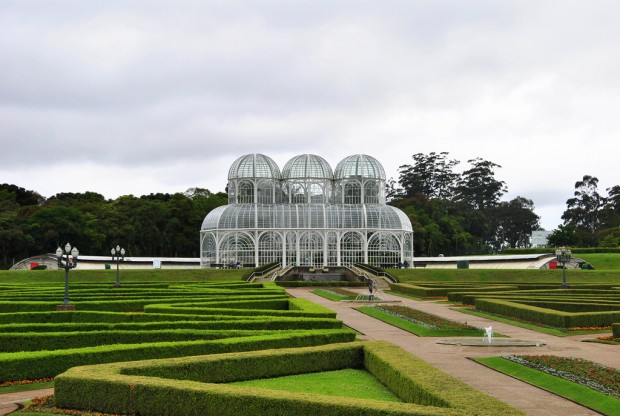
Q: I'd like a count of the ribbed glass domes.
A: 3